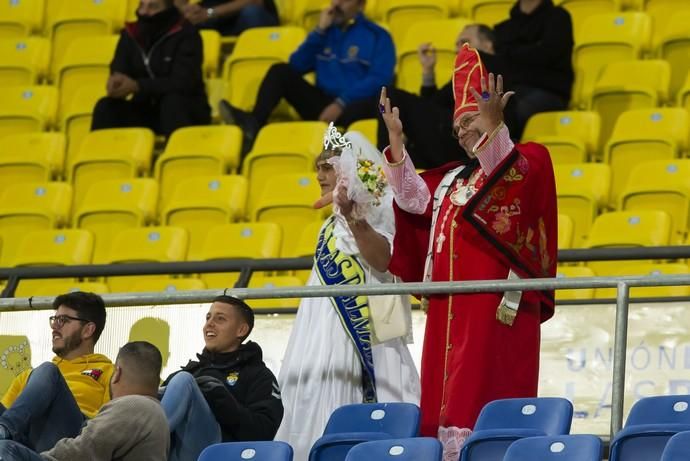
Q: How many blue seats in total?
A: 7